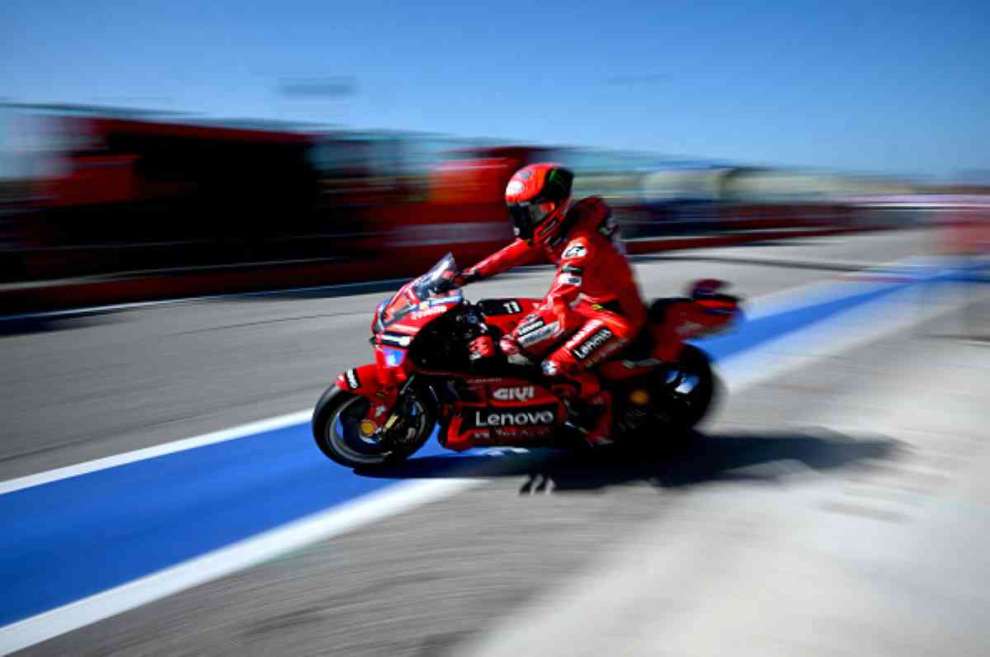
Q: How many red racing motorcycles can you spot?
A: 1